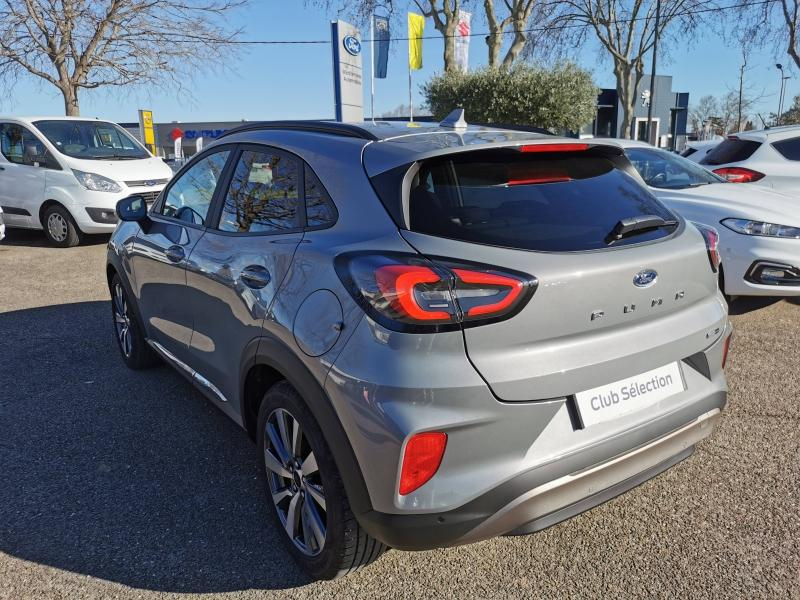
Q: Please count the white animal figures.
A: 1